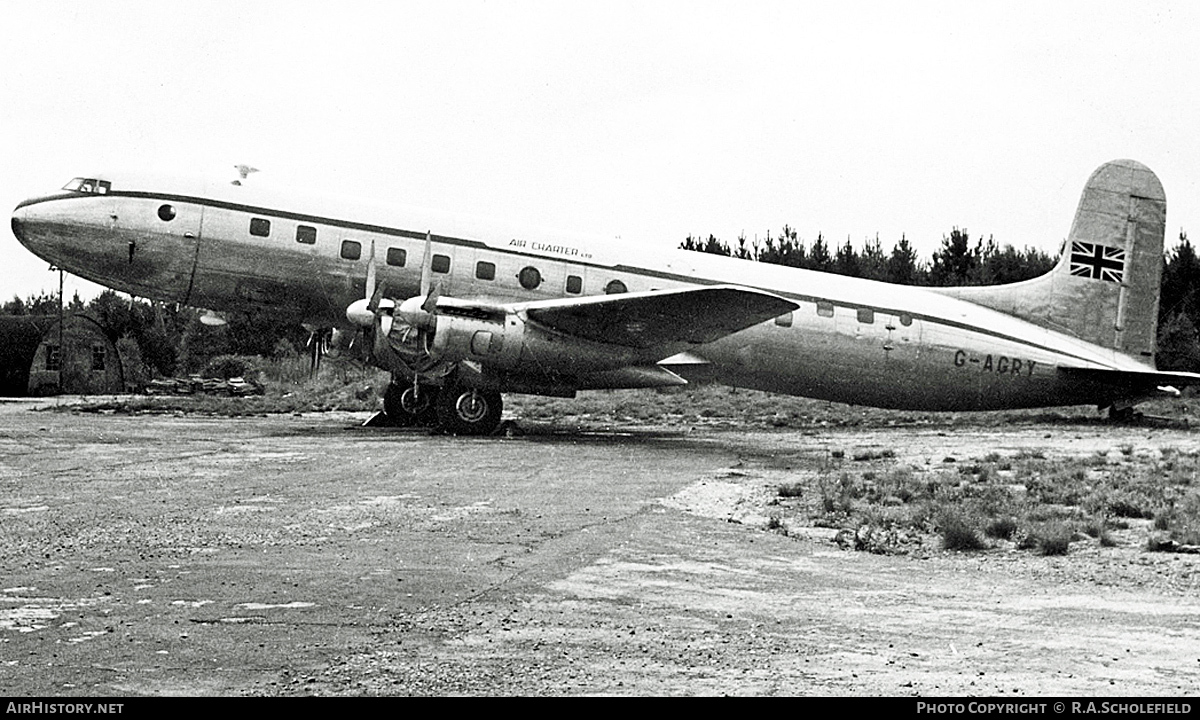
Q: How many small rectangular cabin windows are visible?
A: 10